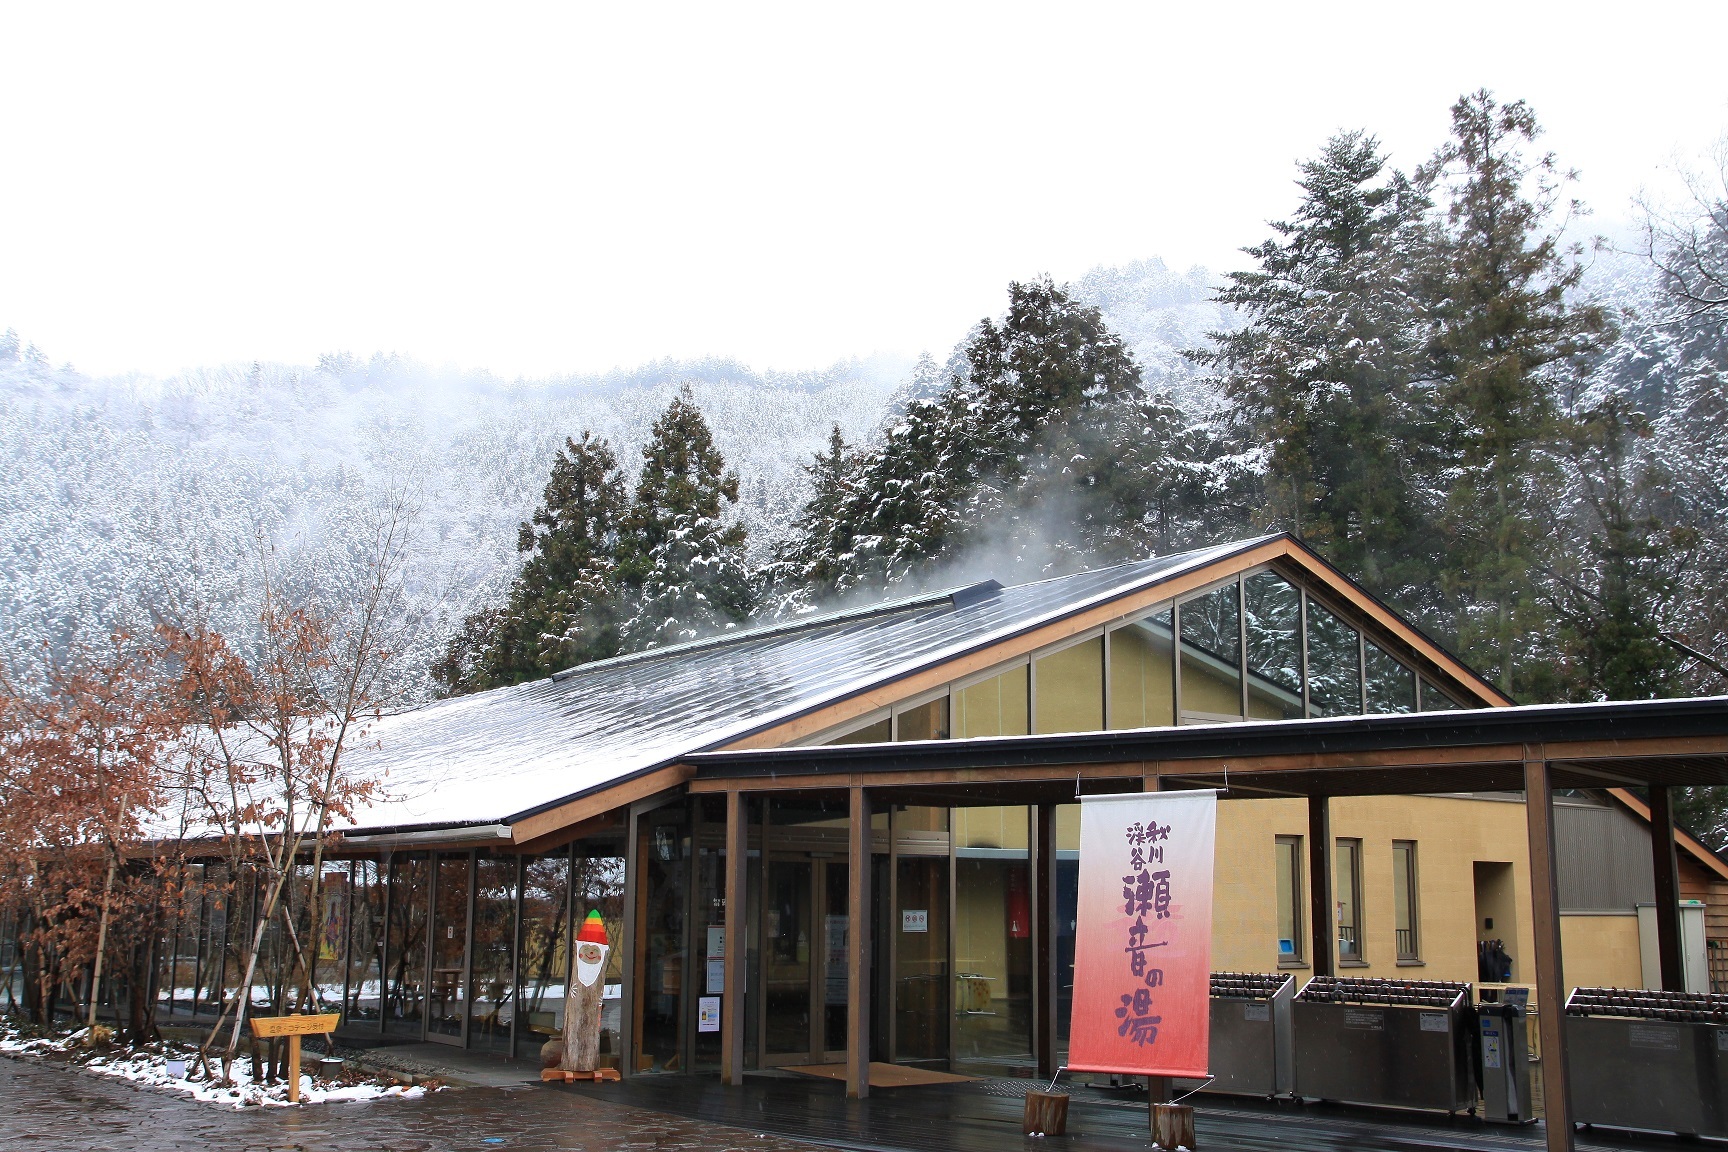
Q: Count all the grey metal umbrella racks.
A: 3